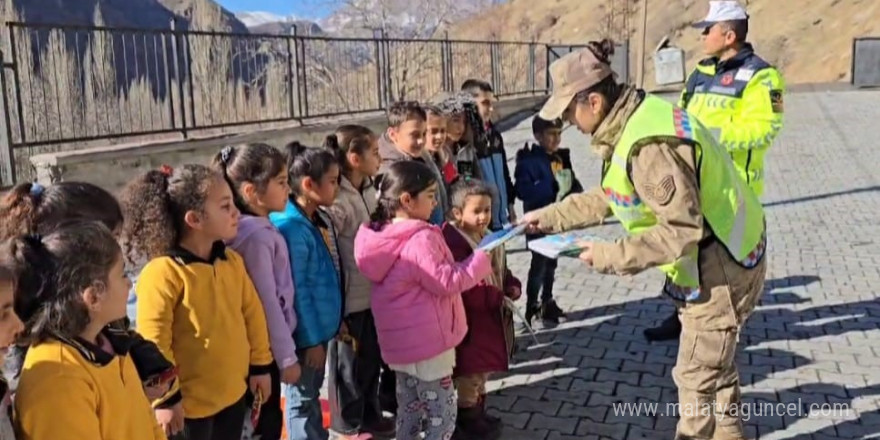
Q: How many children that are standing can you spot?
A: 14